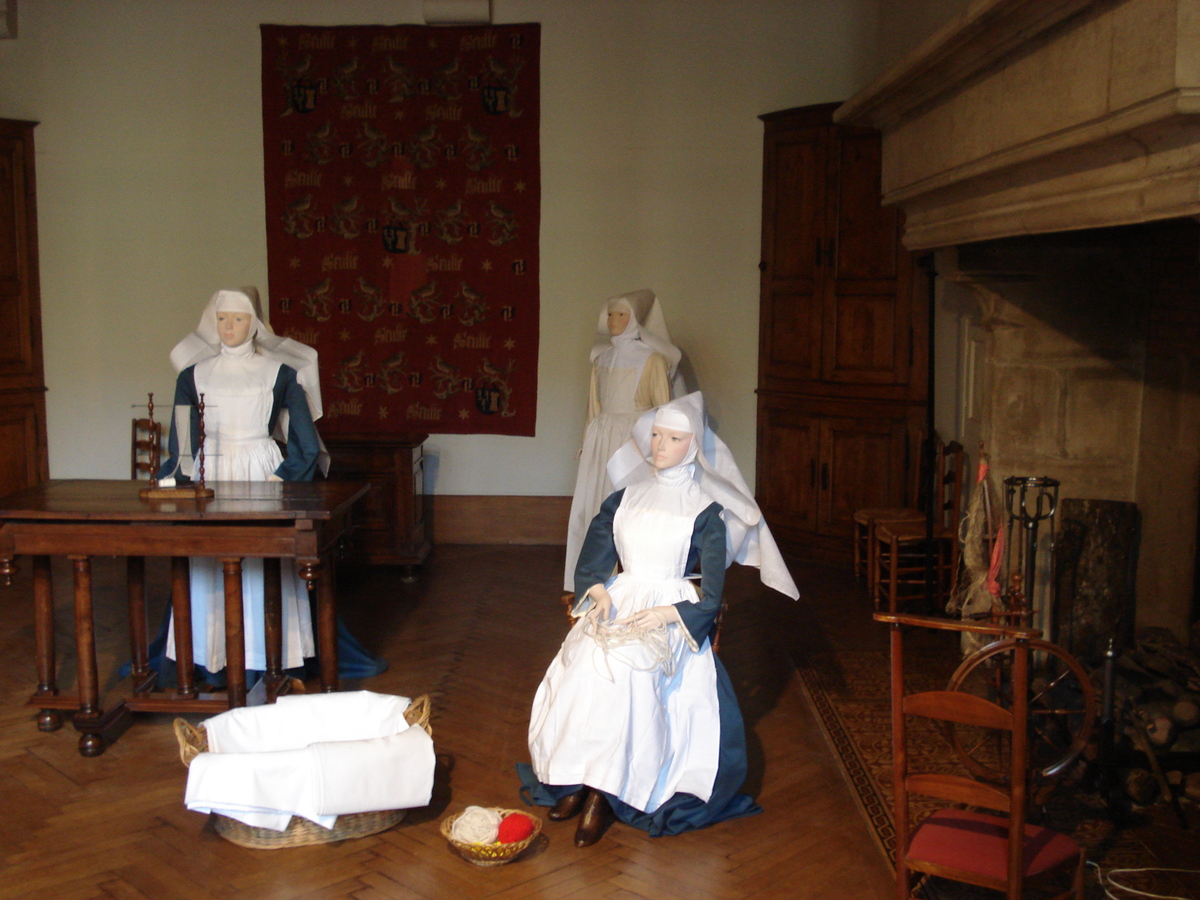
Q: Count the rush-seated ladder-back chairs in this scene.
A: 2